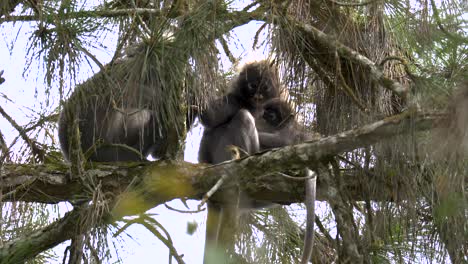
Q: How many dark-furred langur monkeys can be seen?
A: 3